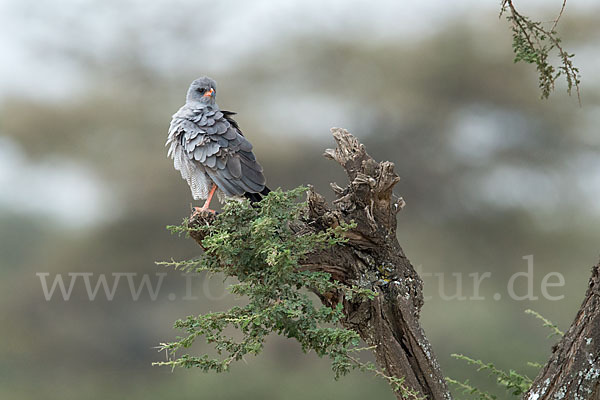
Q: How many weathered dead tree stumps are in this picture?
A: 1